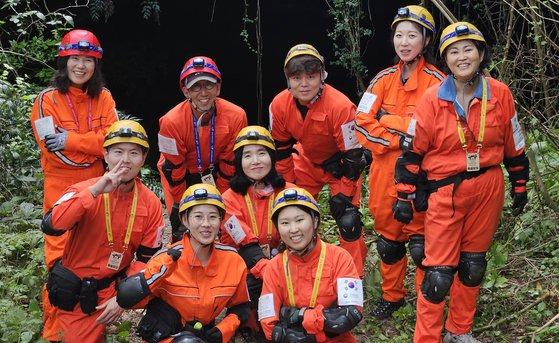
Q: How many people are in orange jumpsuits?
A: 9